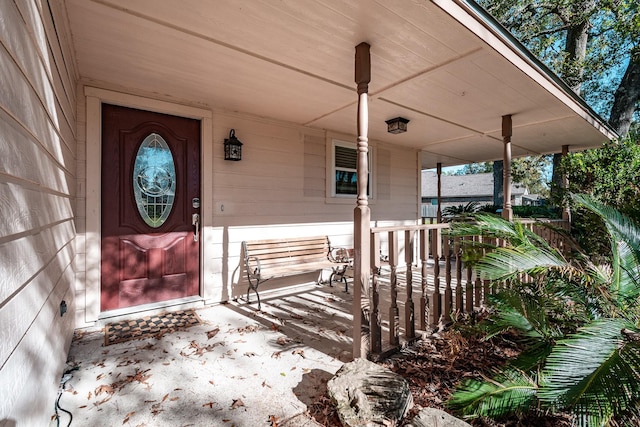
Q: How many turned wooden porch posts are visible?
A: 4